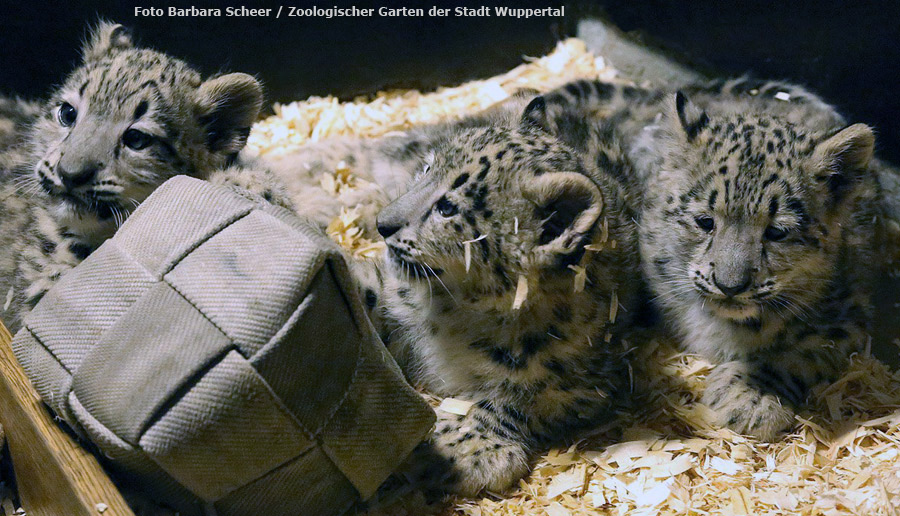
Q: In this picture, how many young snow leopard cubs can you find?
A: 3